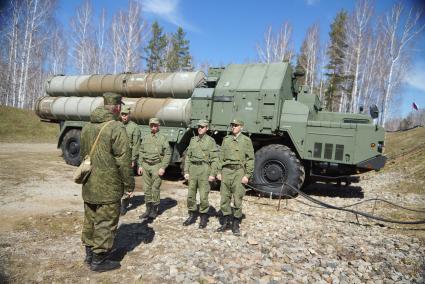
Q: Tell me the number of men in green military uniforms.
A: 5